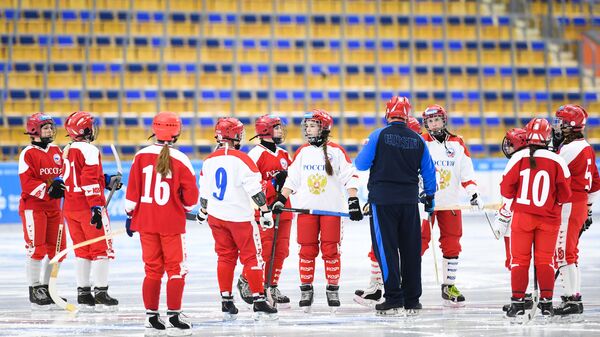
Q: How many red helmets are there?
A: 12